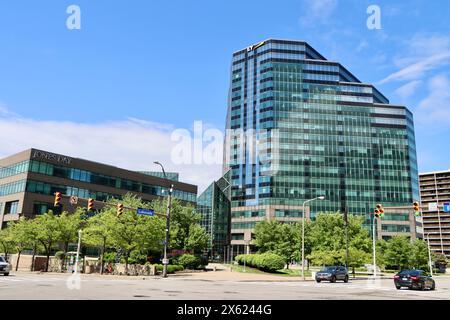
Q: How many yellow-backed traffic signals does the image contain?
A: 5